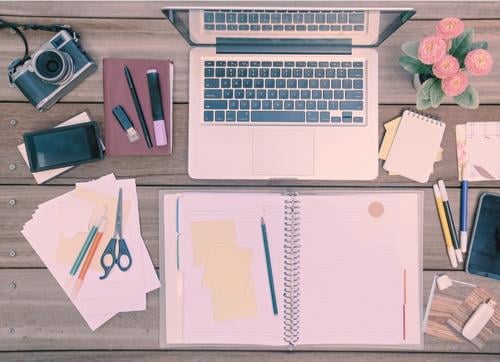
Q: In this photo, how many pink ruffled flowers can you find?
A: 5